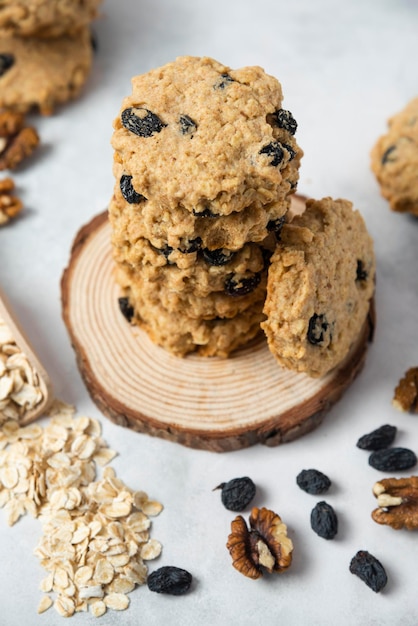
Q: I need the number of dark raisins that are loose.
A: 7